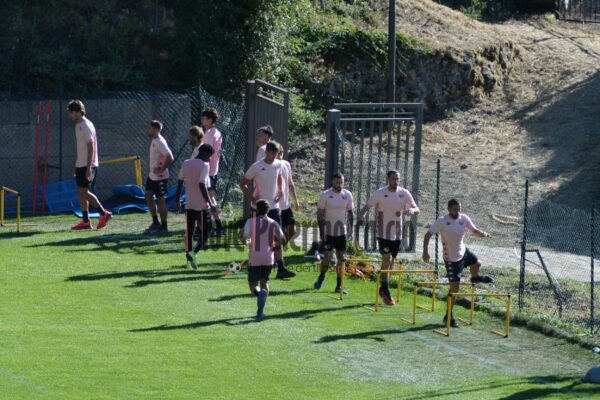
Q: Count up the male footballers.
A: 12